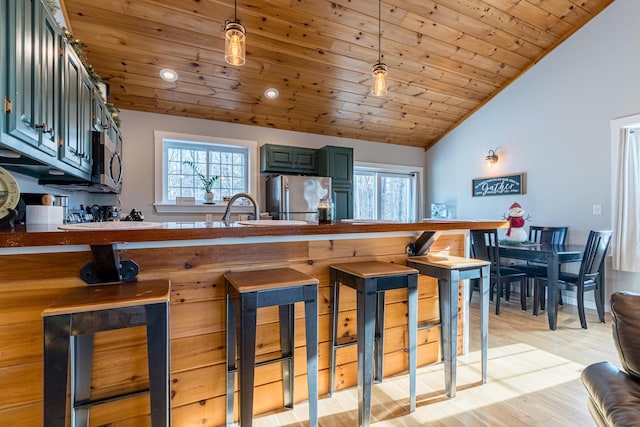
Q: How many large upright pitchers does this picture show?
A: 0